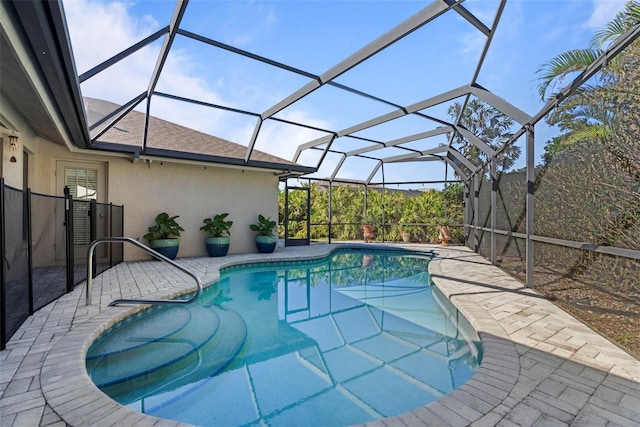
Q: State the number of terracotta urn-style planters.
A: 2